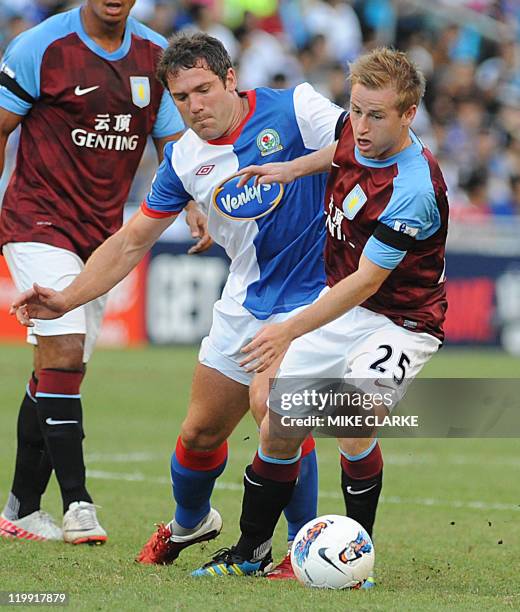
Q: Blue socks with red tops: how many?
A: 2